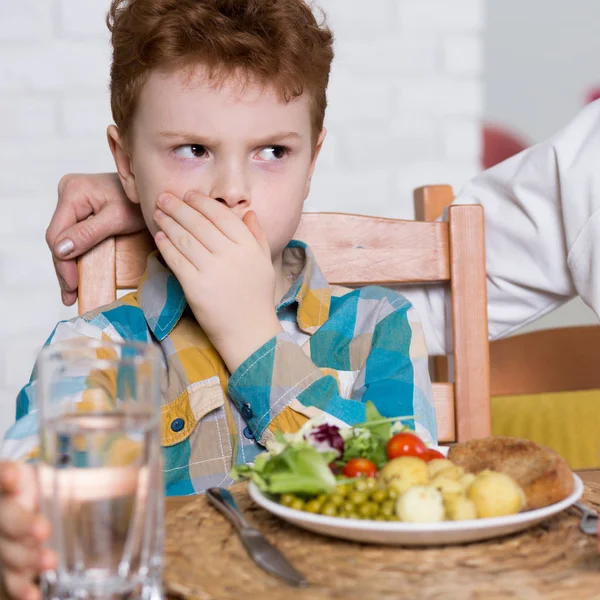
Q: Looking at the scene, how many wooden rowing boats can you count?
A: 0